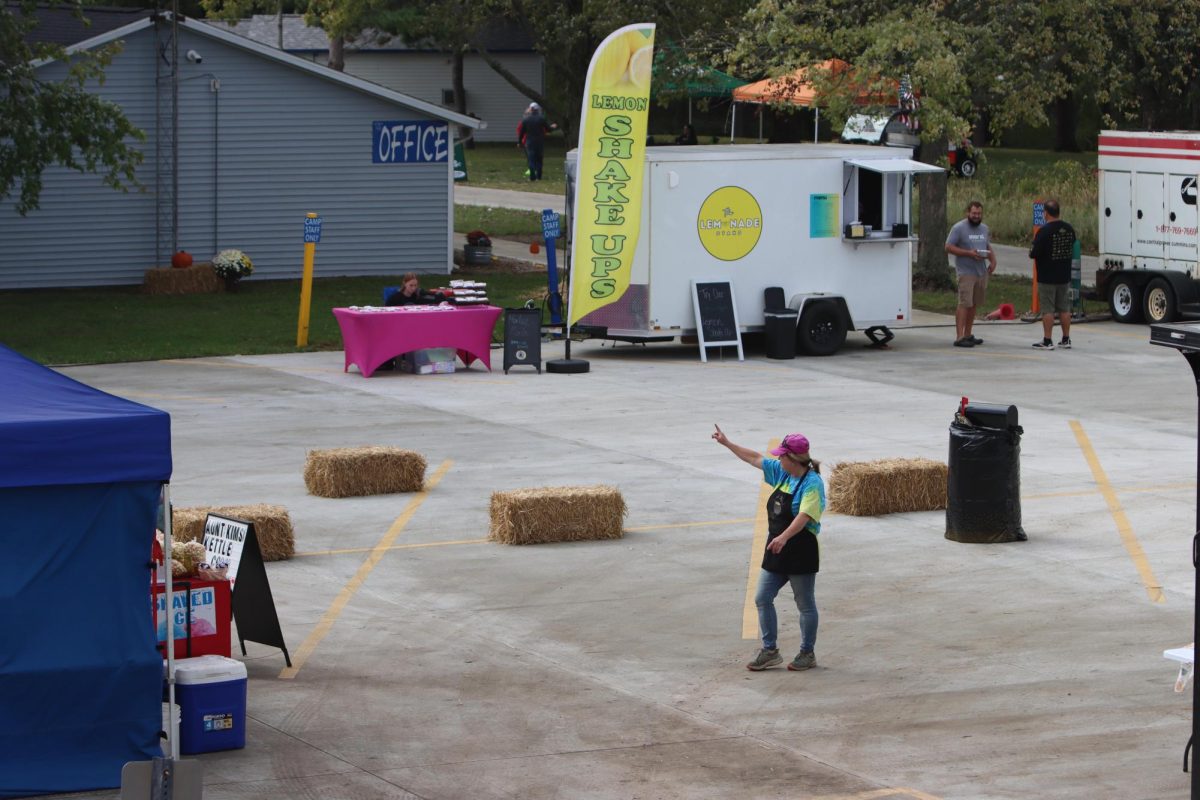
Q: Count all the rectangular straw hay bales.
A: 5